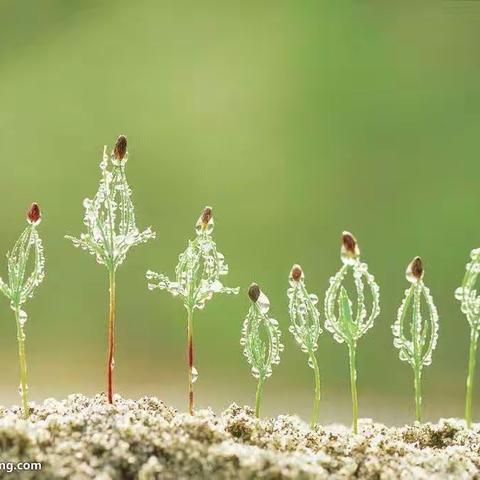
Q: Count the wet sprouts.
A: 8